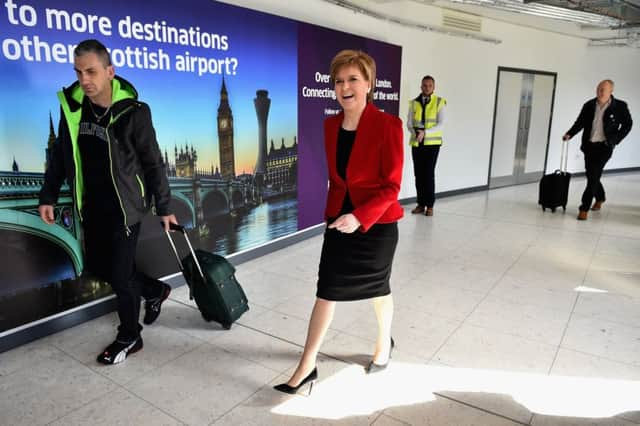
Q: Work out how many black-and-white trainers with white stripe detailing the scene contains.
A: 2